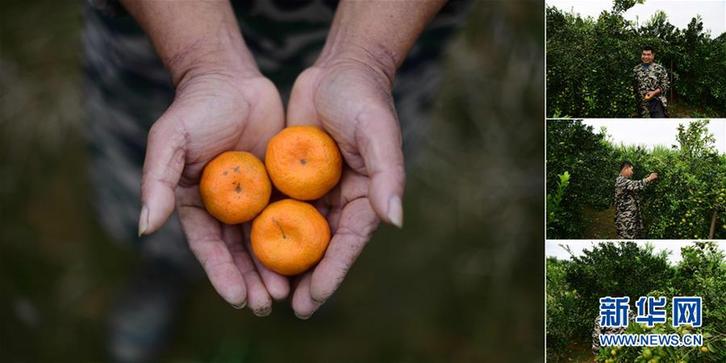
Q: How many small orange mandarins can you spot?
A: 3